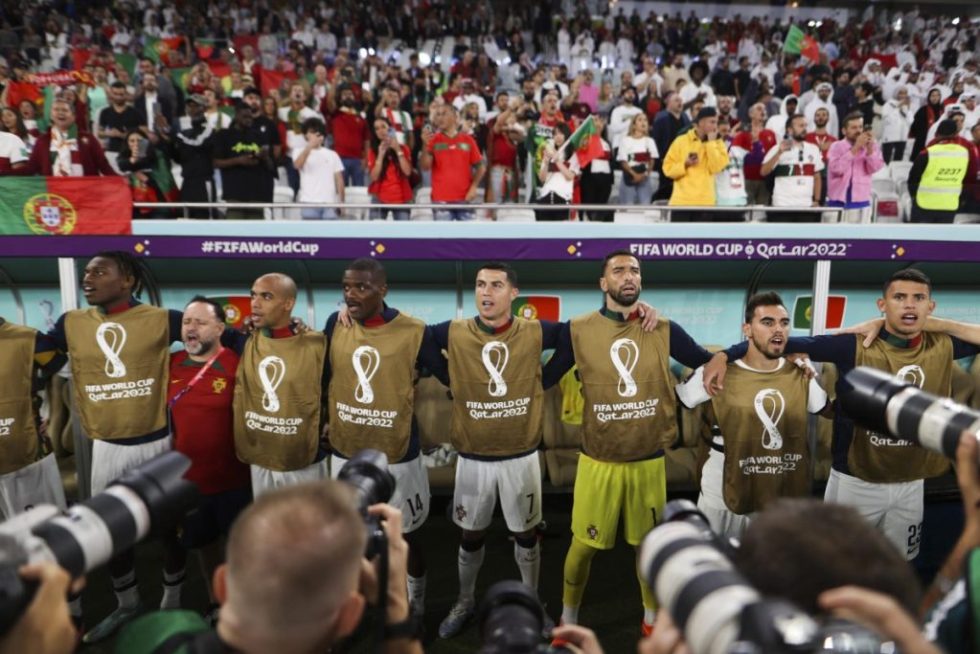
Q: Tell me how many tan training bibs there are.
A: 8